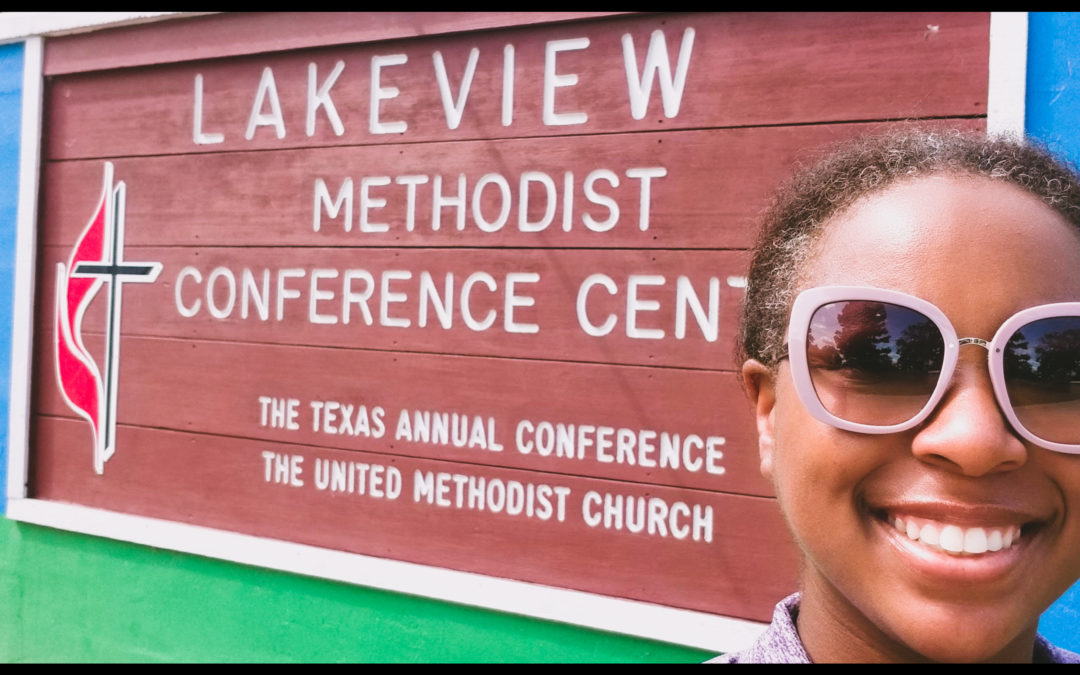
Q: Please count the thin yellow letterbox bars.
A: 0